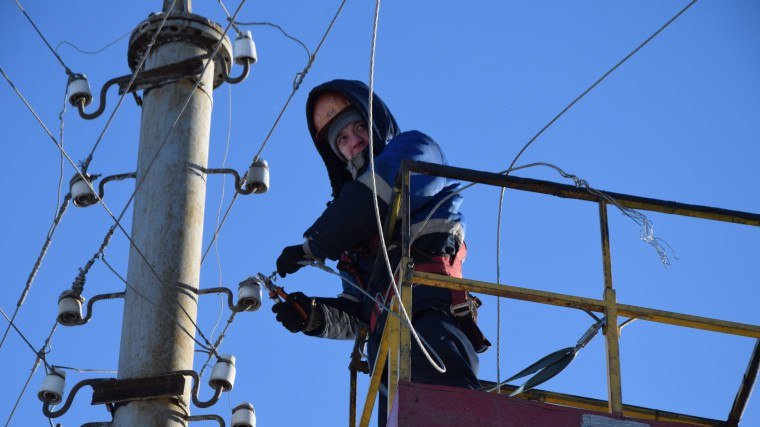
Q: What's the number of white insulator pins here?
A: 9